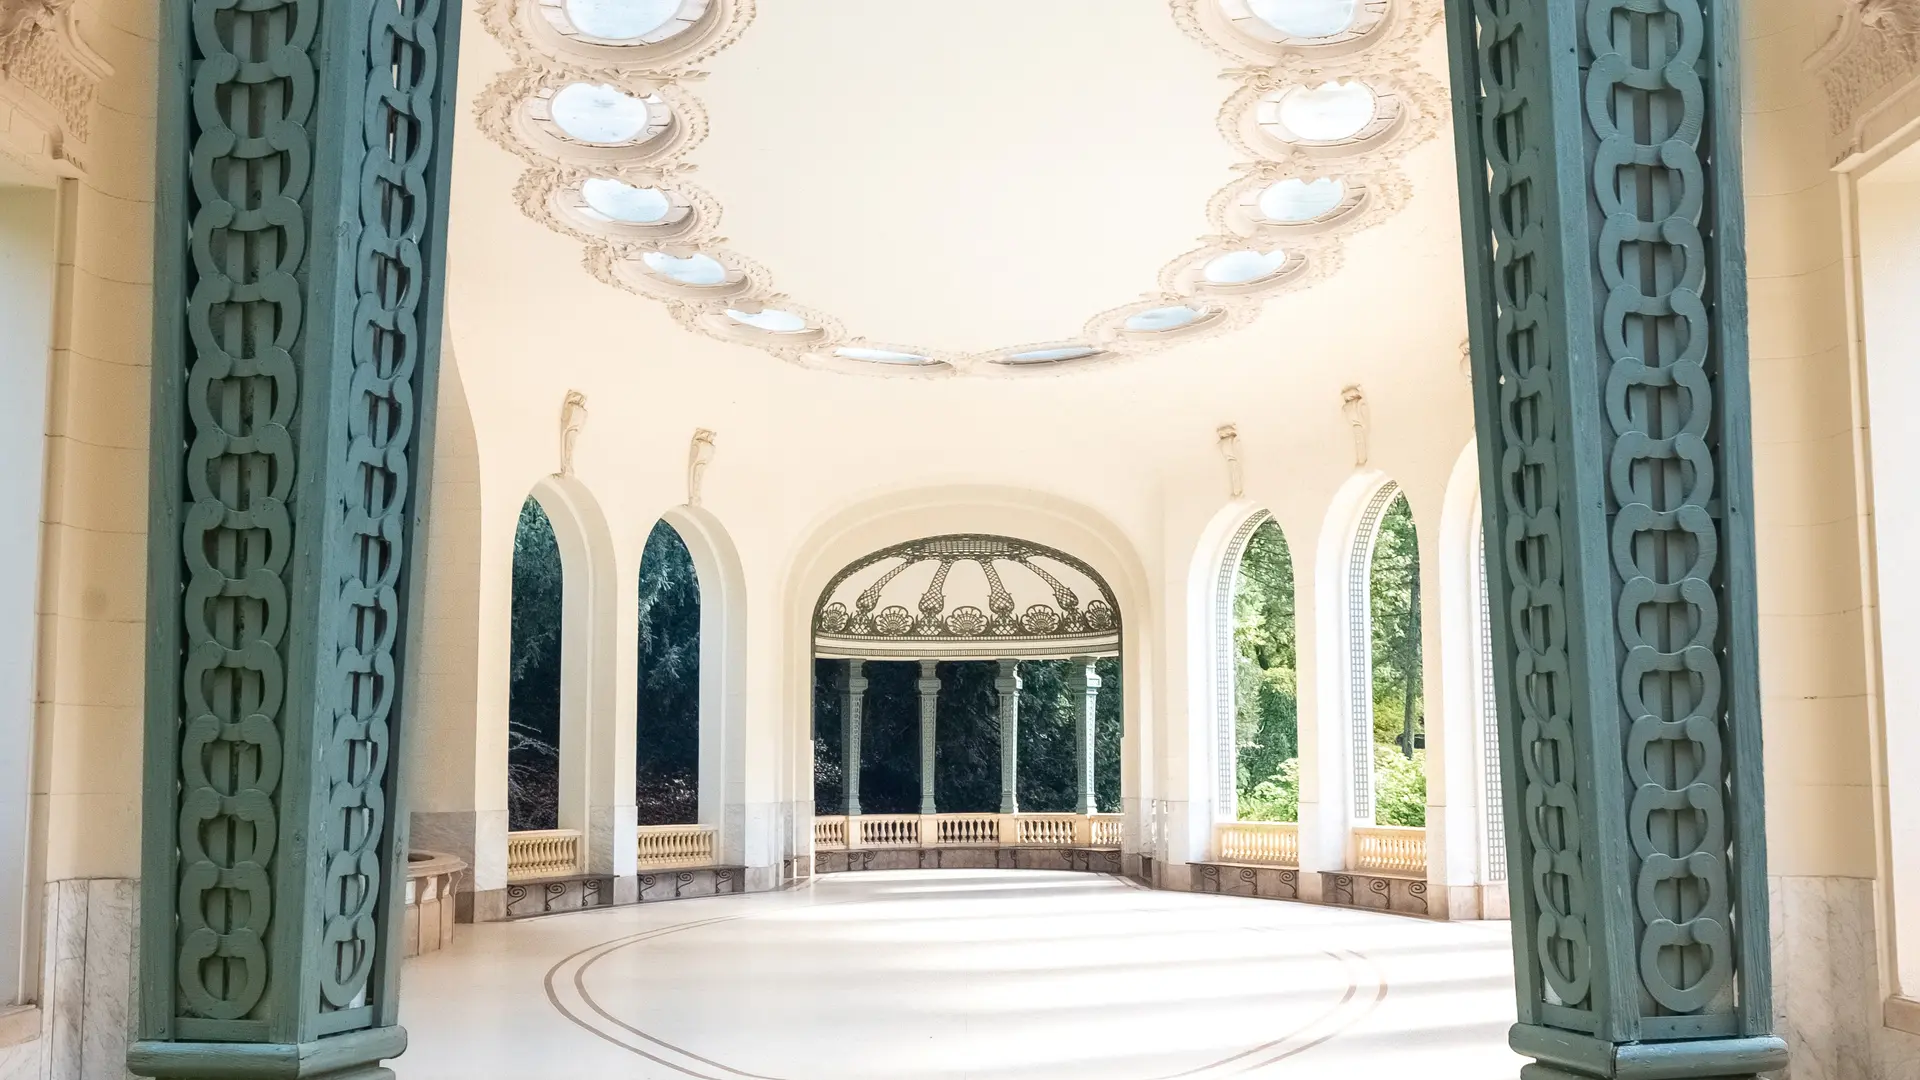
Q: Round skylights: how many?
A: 12